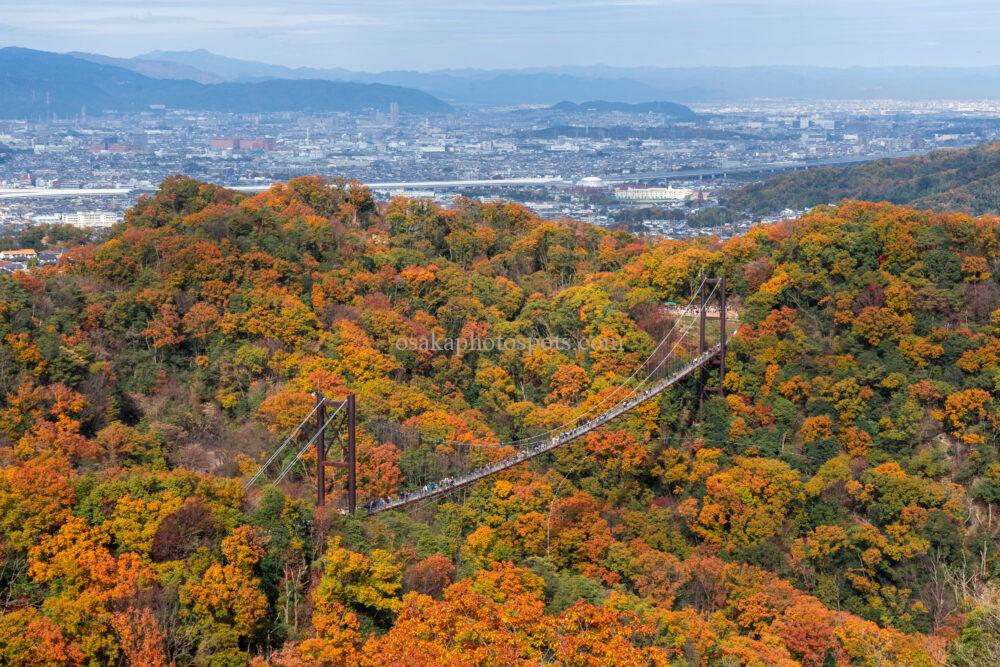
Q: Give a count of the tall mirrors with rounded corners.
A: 0